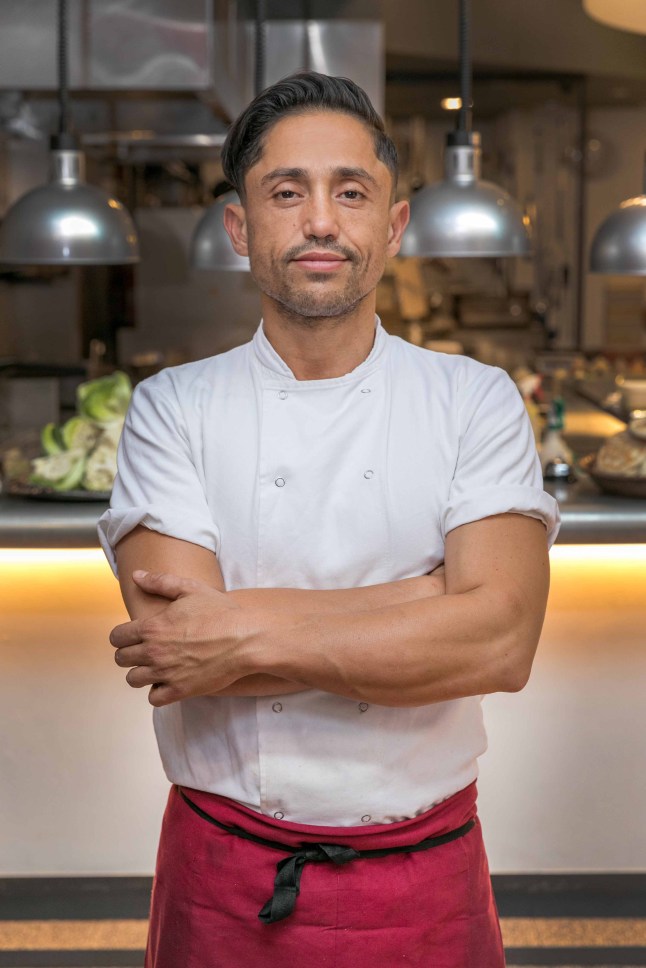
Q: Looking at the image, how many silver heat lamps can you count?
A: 4